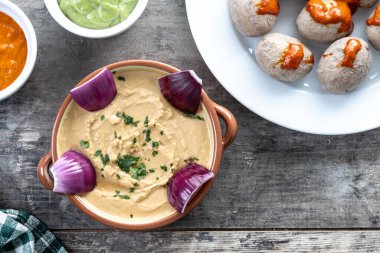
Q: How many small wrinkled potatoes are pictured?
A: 6